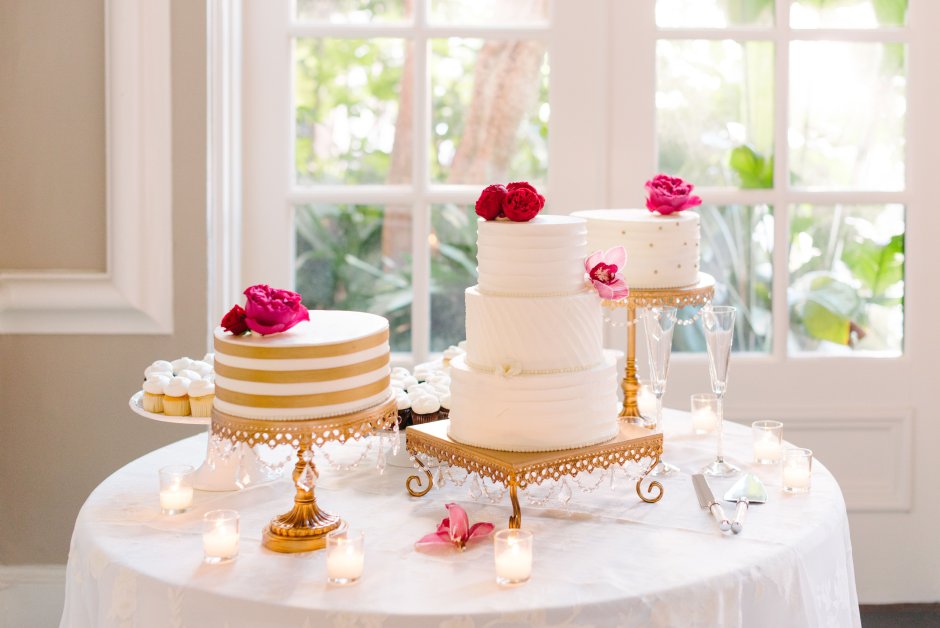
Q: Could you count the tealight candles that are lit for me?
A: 8